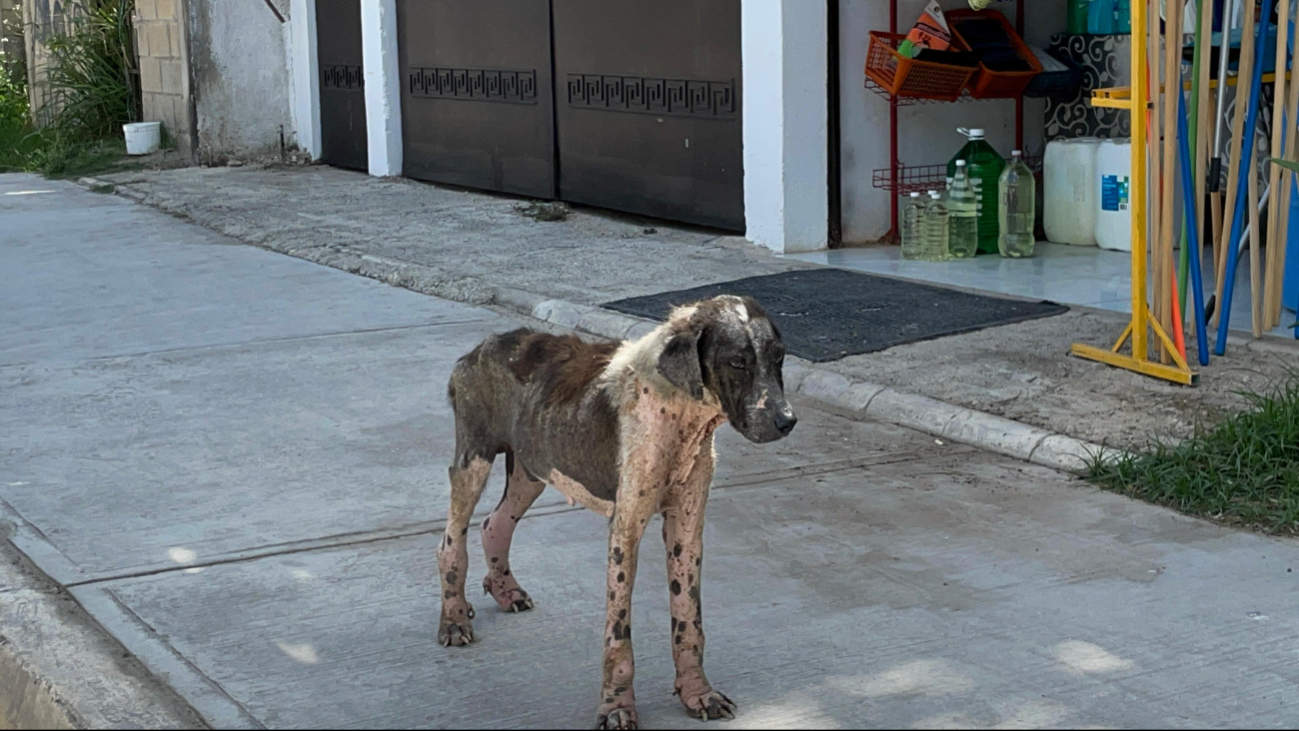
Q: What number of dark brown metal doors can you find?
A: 3